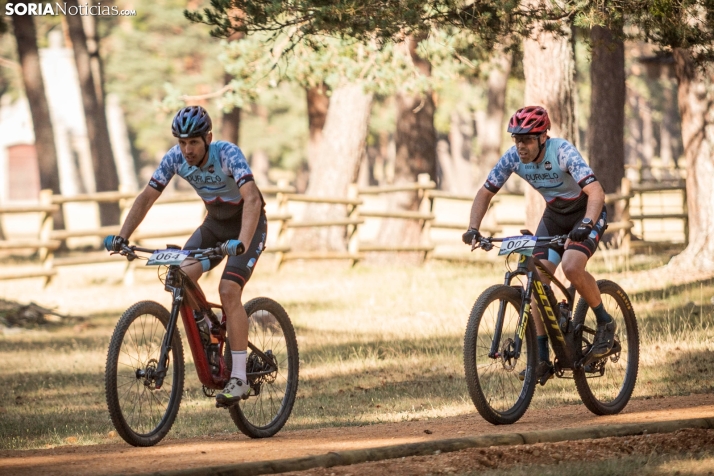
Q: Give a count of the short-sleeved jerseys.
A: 2